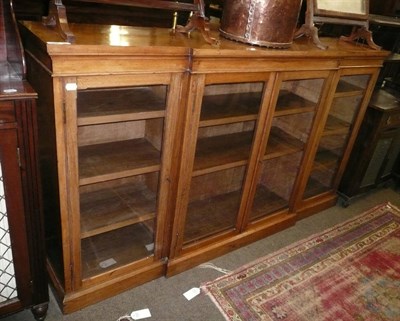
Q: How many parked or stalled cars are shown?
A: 0